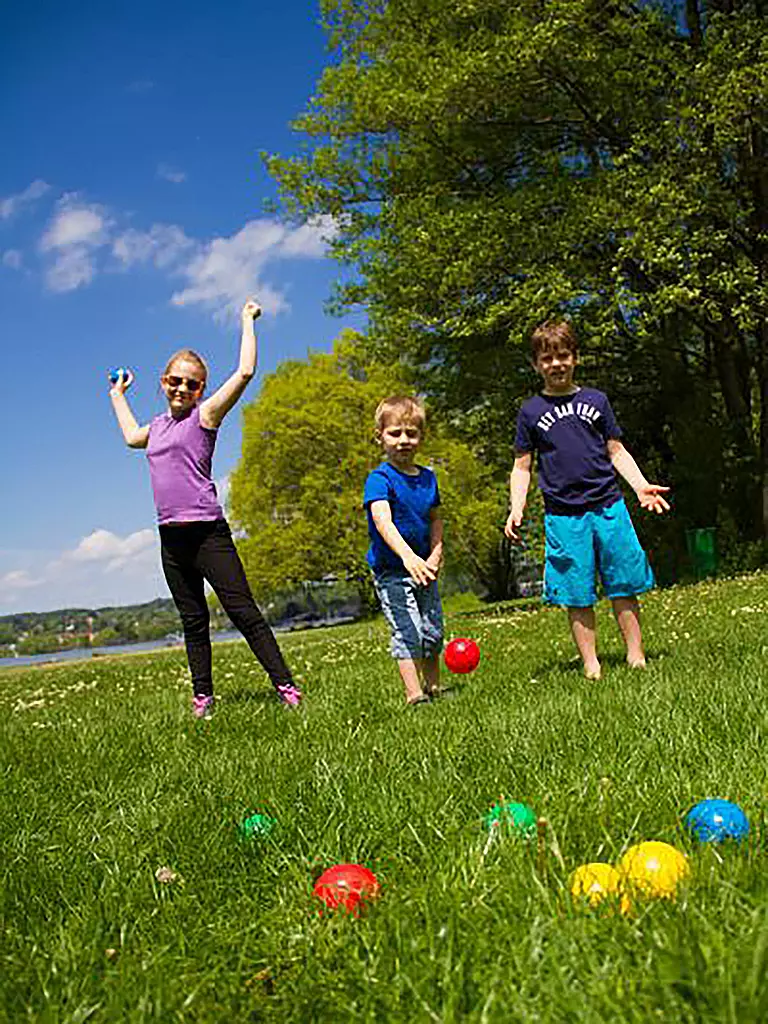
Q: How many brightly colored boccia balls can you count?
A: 8